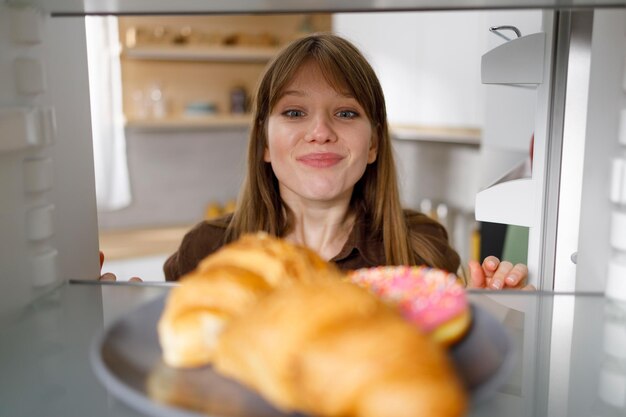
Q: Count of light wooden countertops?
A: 1